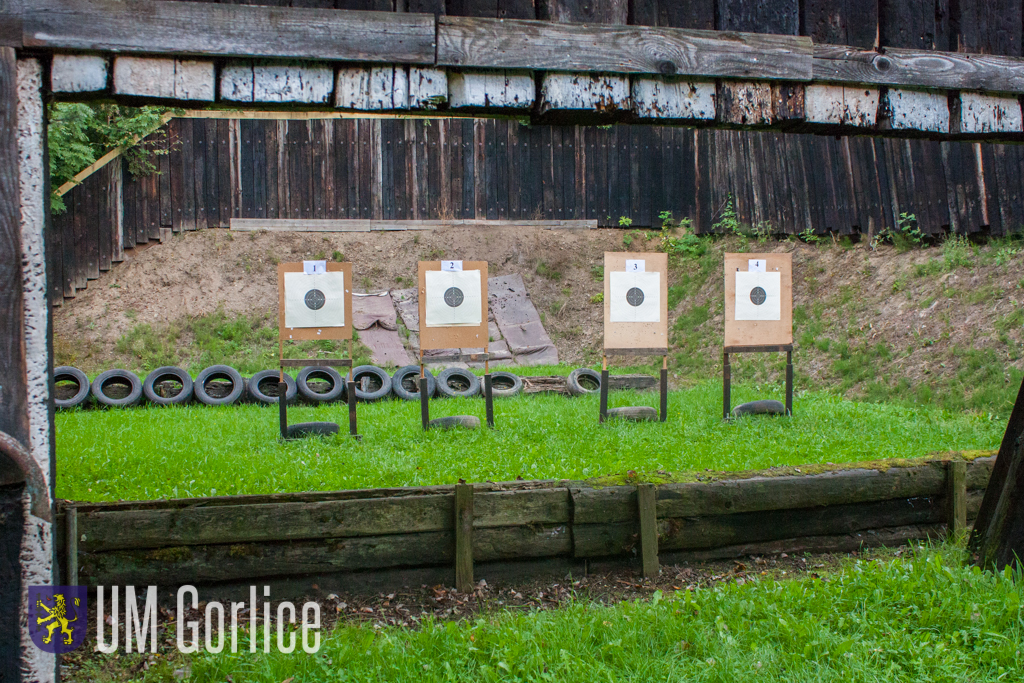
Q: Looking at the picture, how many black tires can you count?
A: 15